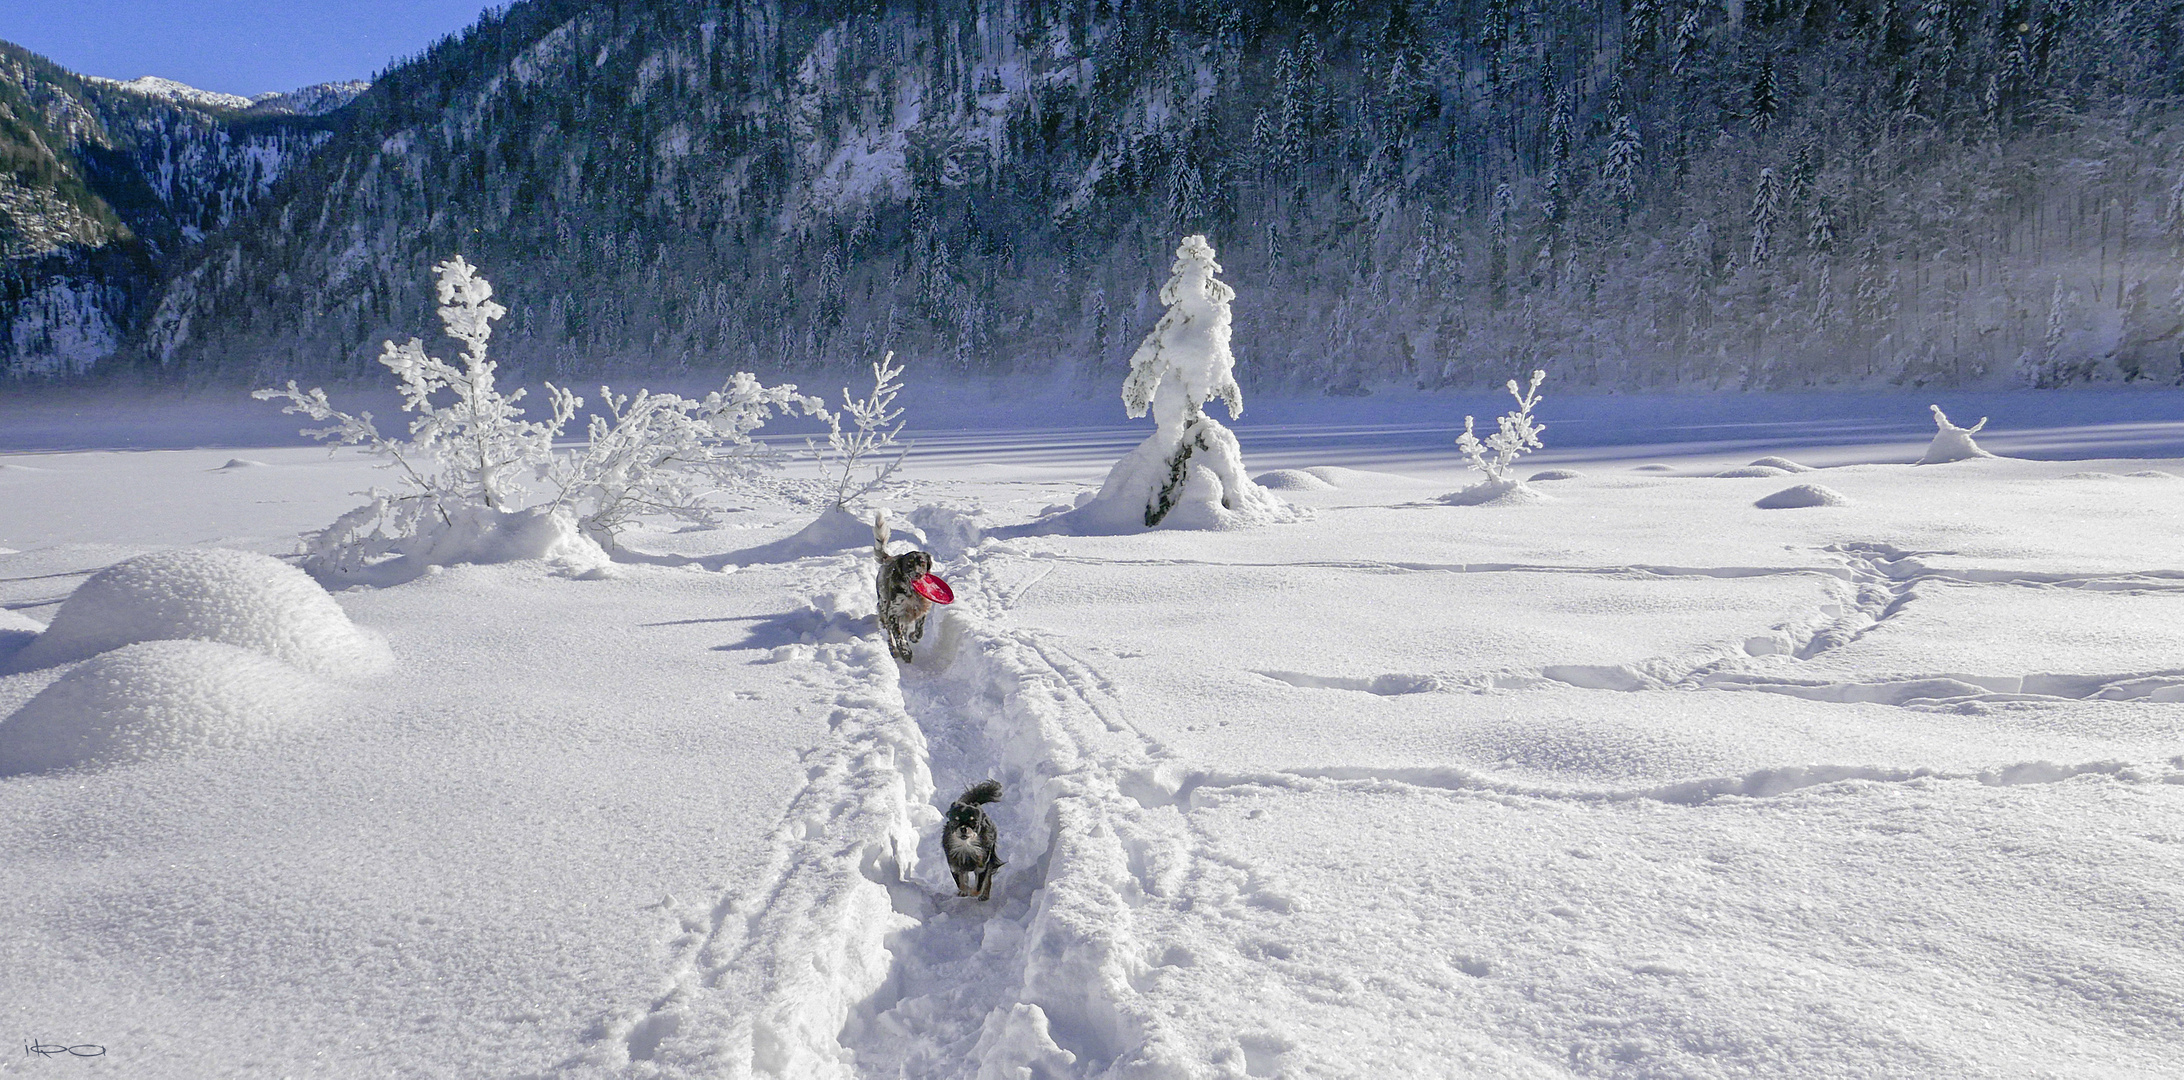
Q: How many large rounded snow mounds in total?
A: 2